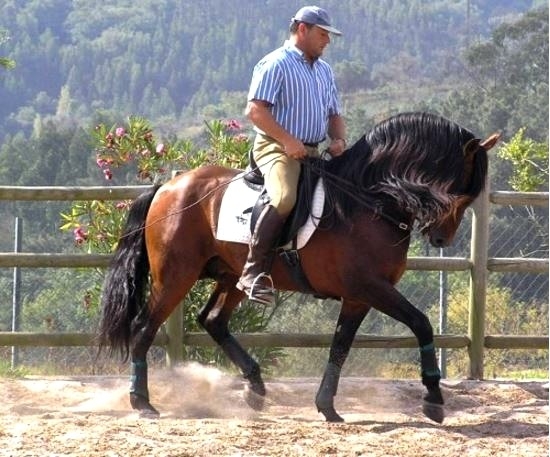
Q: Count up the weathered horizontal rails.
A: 3